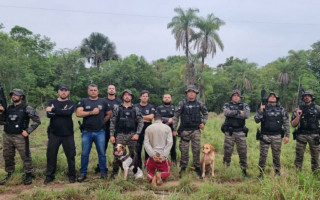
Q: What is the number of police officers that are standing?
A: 11